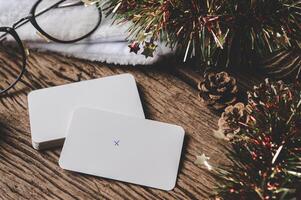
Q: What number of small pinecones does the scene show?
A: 2